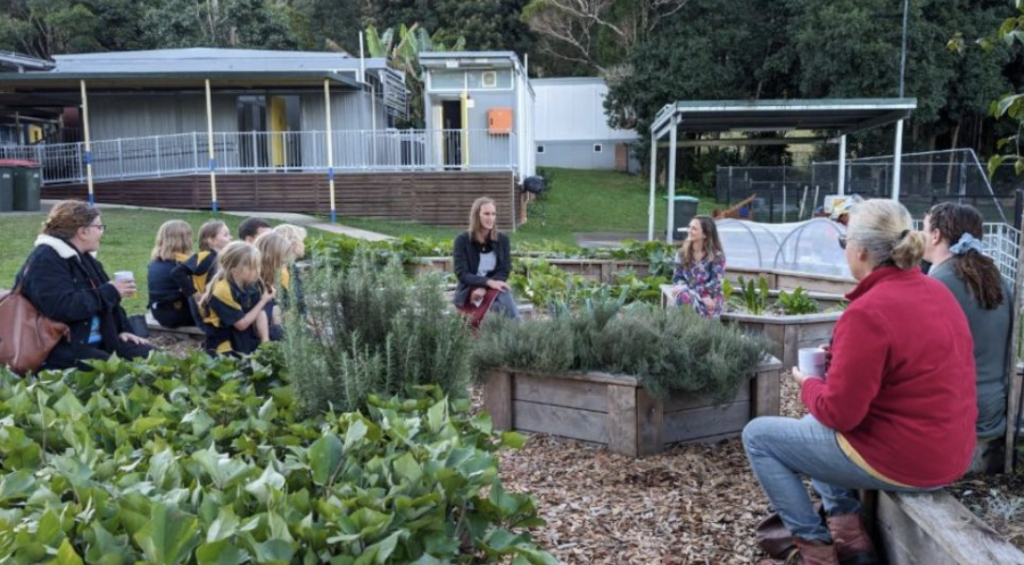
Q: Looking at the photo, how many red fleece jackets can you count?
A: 1